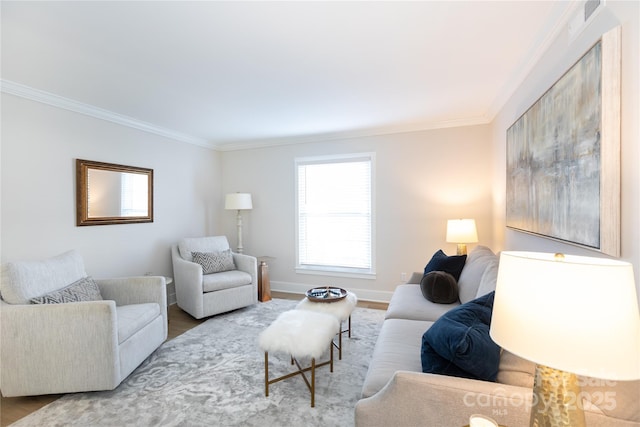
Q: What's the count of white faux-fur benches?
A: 2